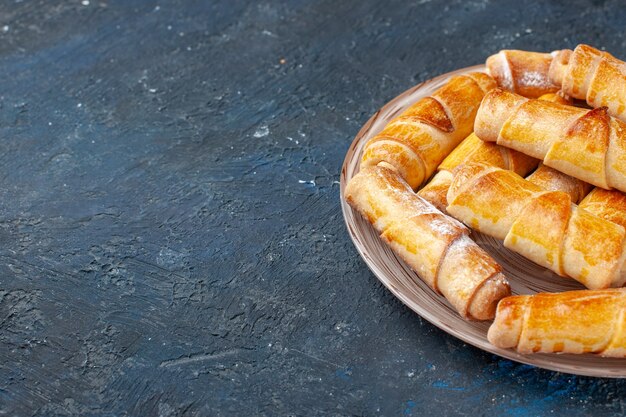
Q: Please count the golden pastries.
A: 10